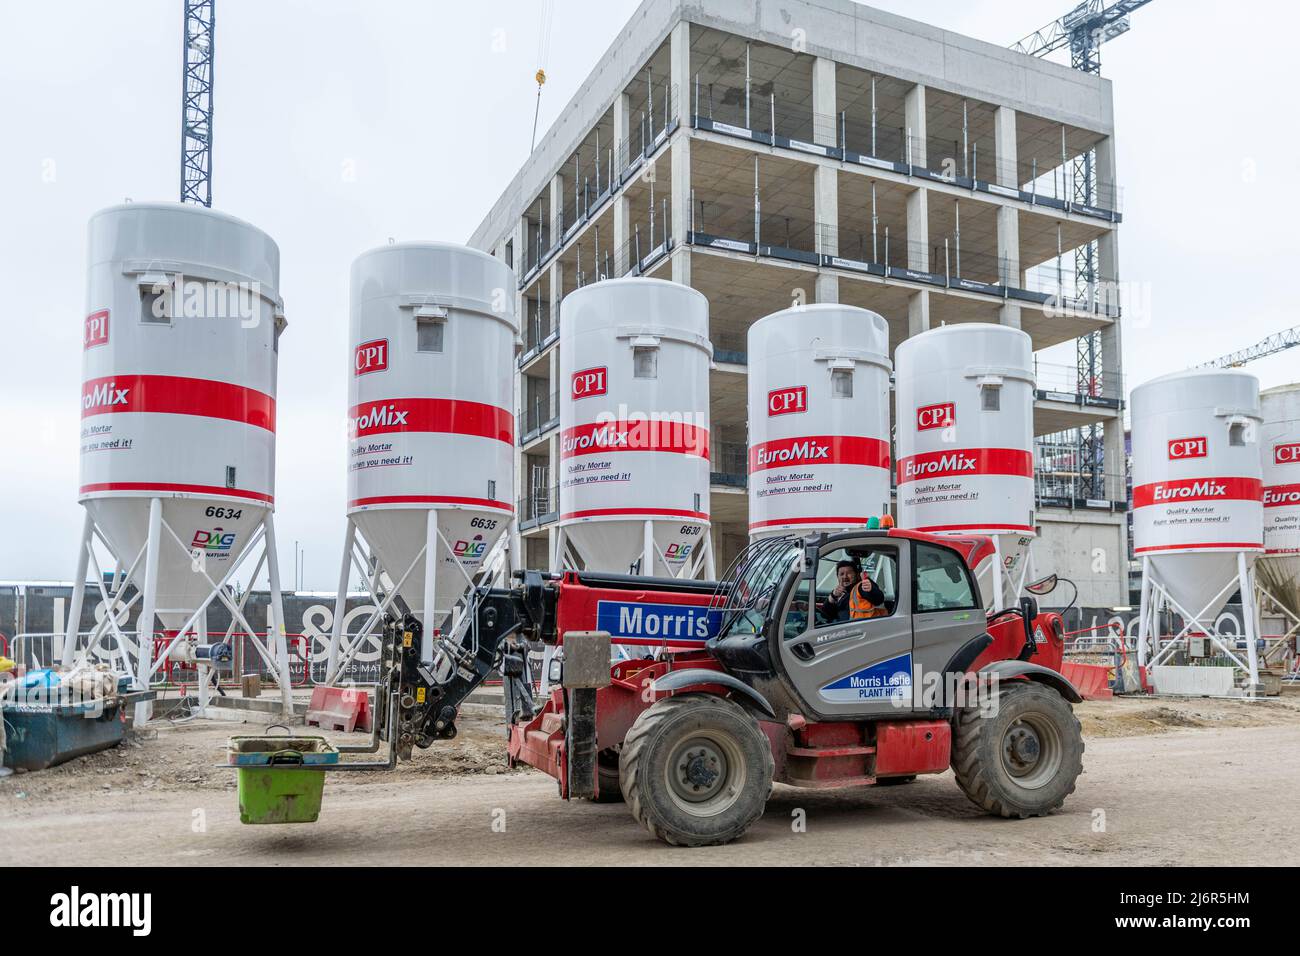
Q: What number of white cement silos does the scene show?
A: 7